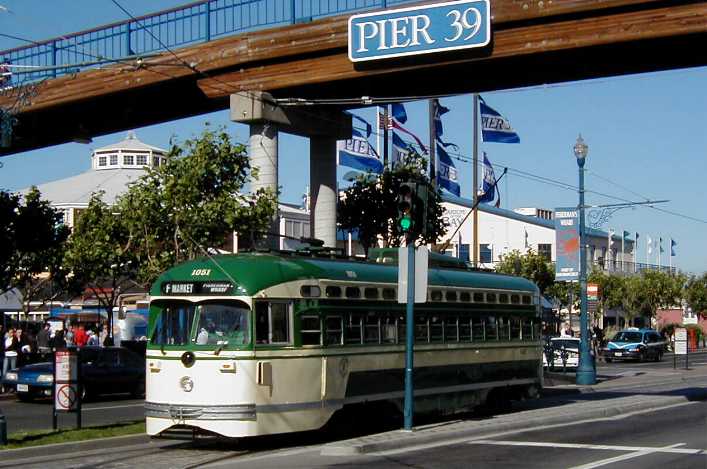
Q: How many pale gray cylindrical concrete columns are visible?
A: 2